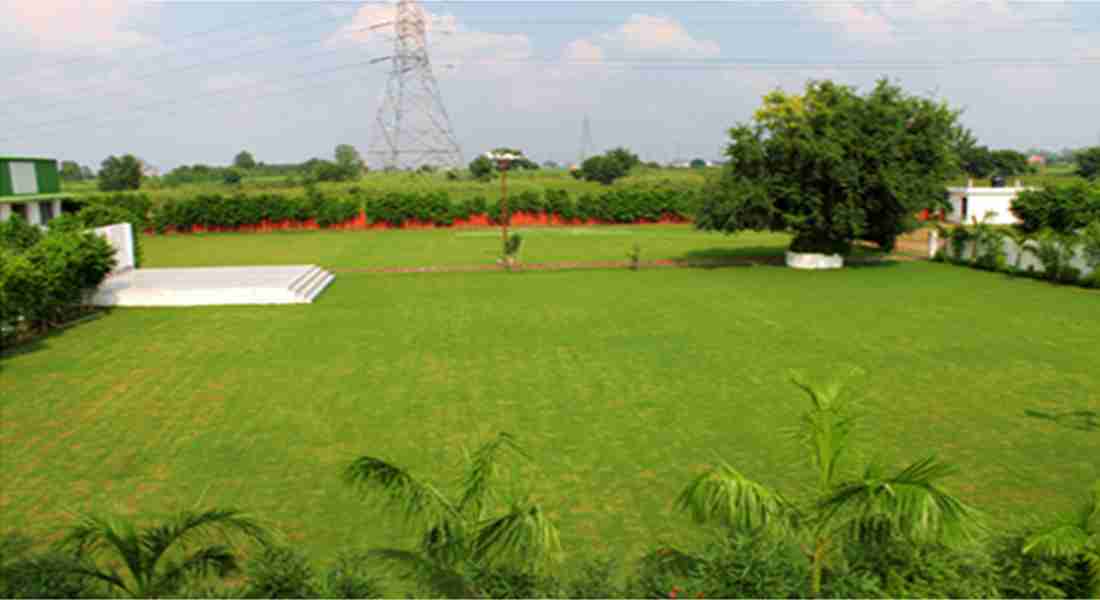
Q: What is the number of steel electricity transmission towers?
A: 2